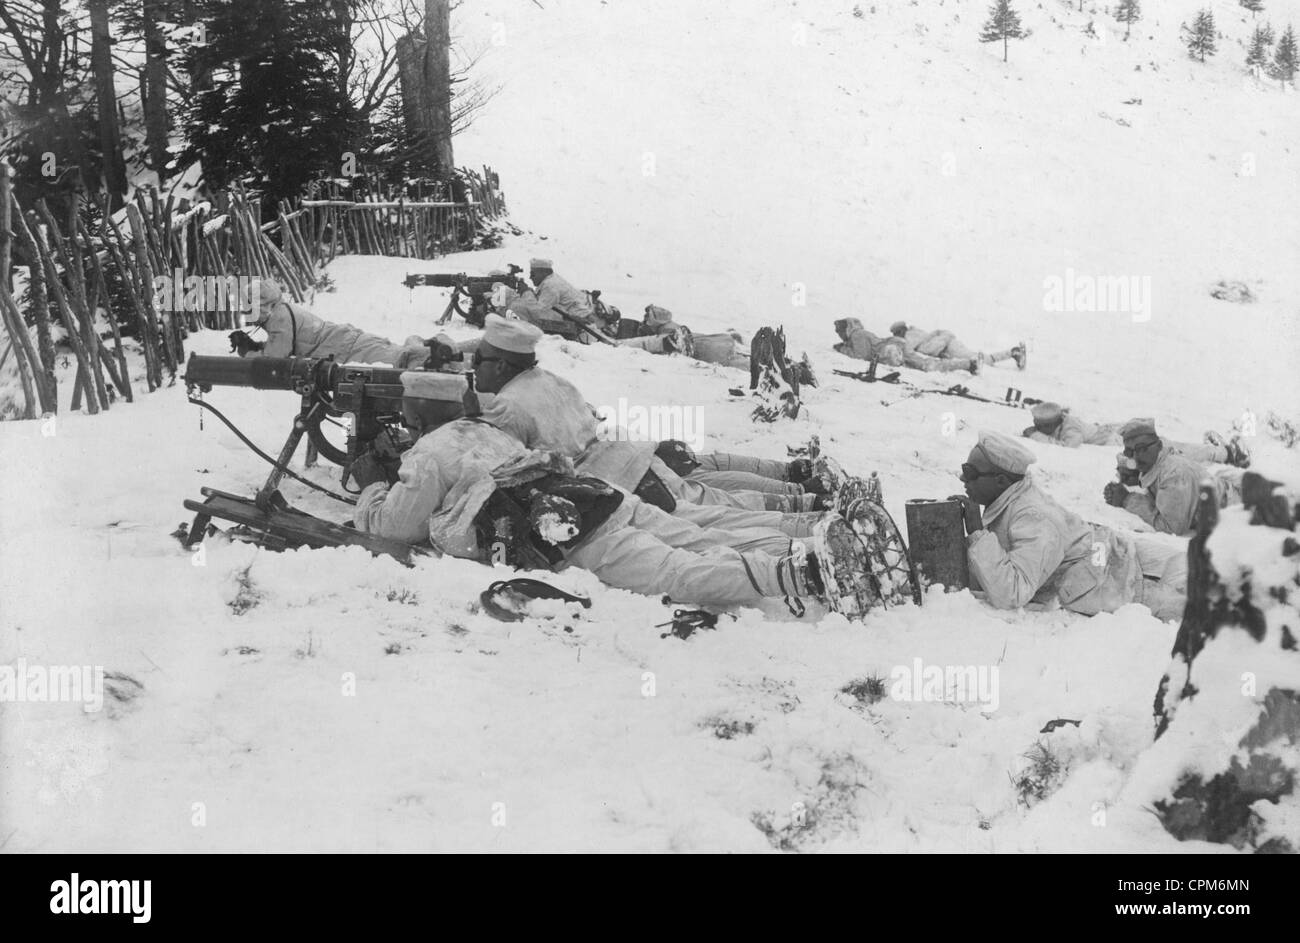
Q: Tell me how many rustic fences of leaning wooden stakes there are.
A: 1